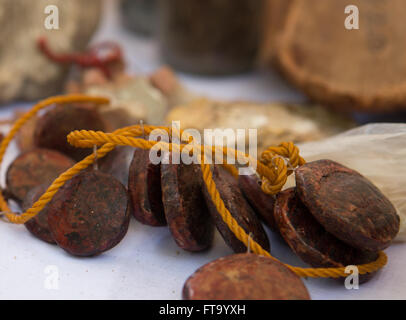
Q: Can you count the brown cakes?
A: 11